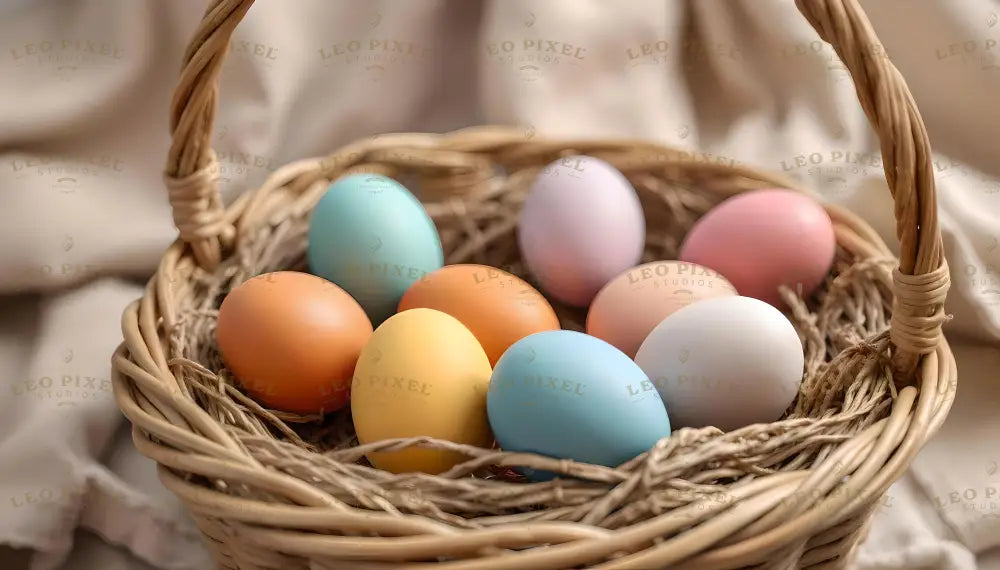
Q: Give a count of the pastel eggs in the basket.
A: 9